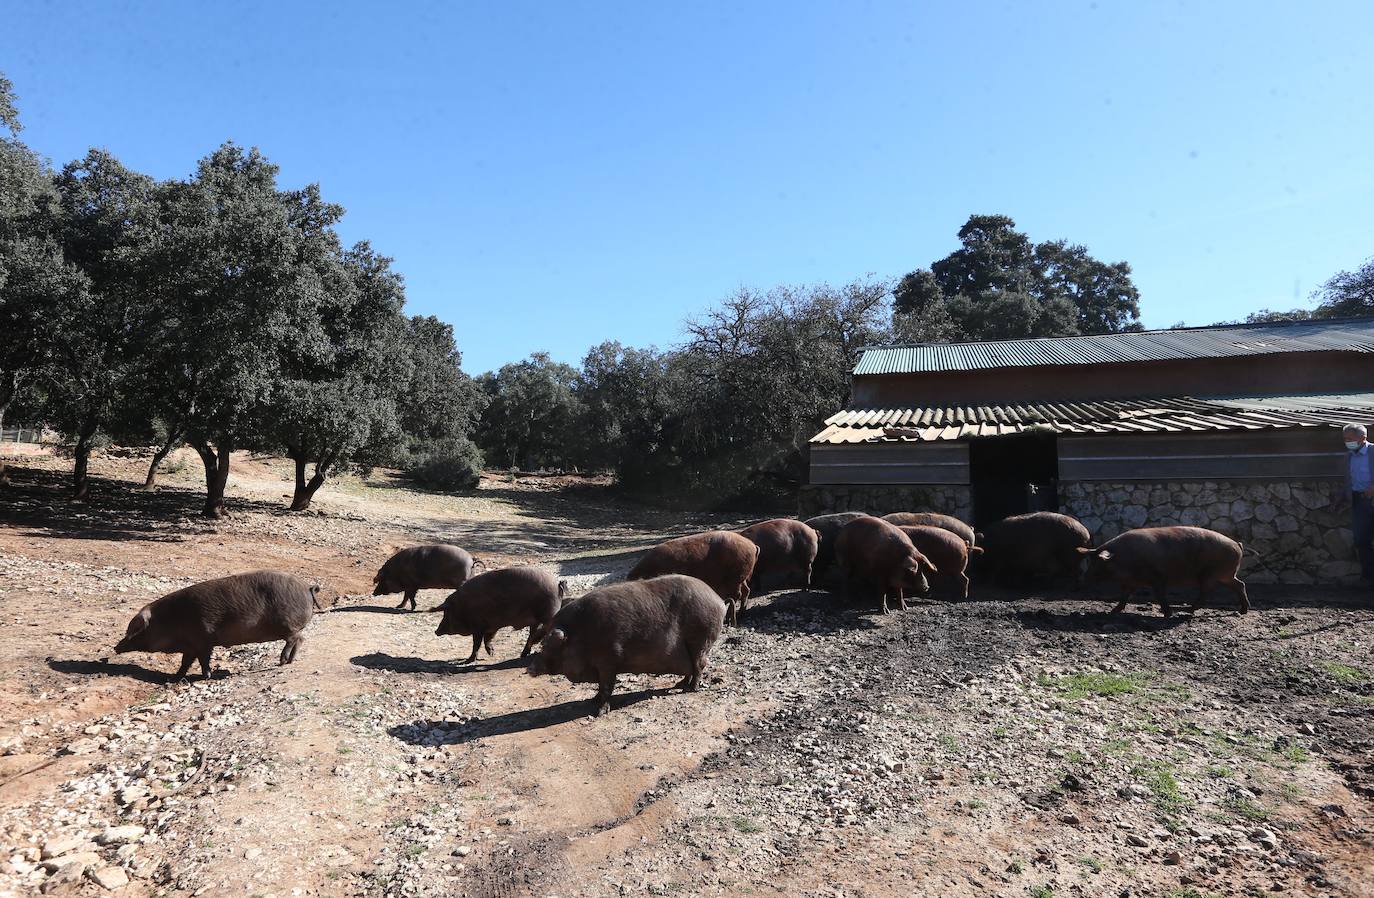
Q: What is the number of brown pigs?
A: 12